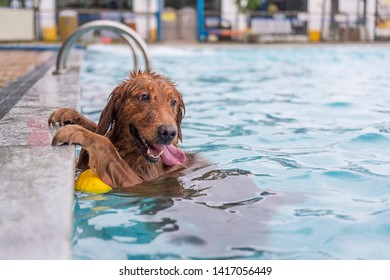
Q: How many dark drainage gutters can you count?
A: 1